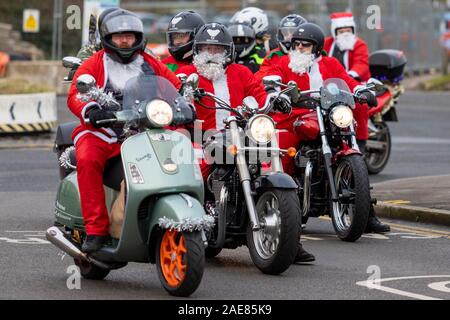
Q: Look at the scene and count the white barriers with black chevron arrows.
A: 1